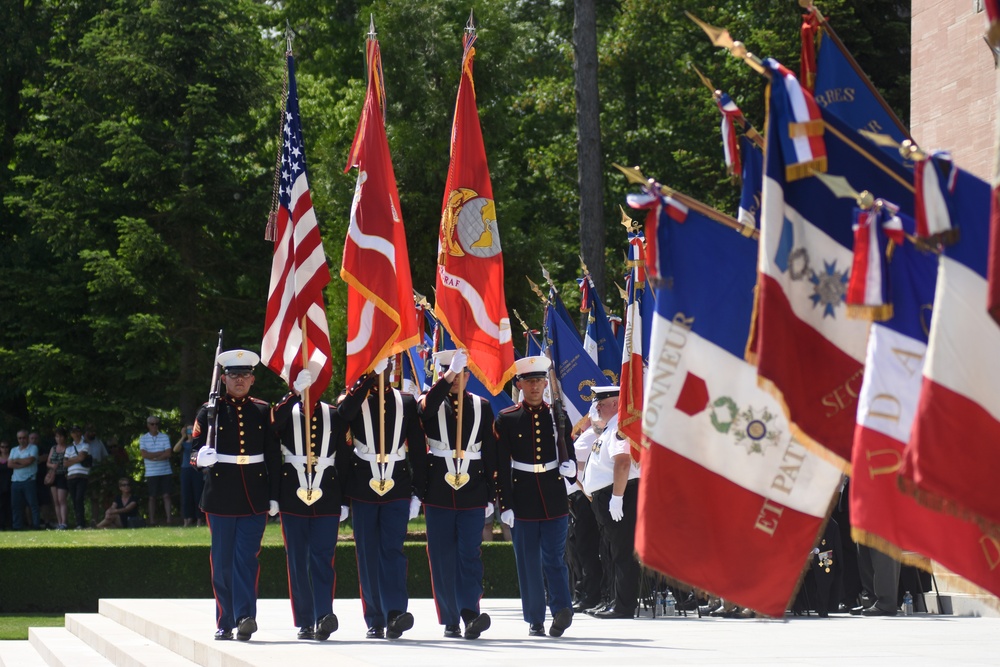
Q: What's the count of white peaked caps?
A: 4